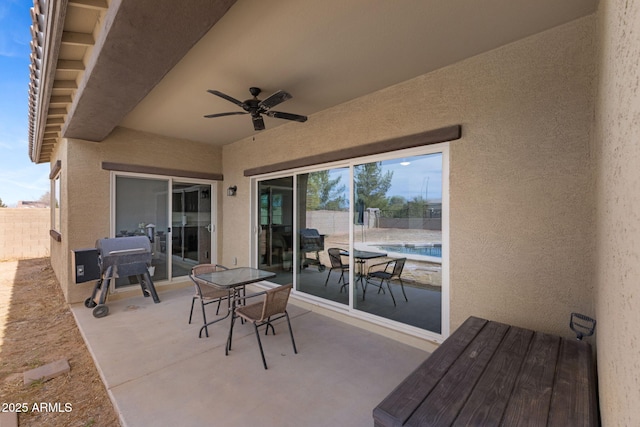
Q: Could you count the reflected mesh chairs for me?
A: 2